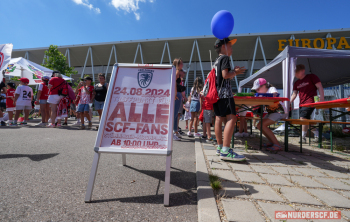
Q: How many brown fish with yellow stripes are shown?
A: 0